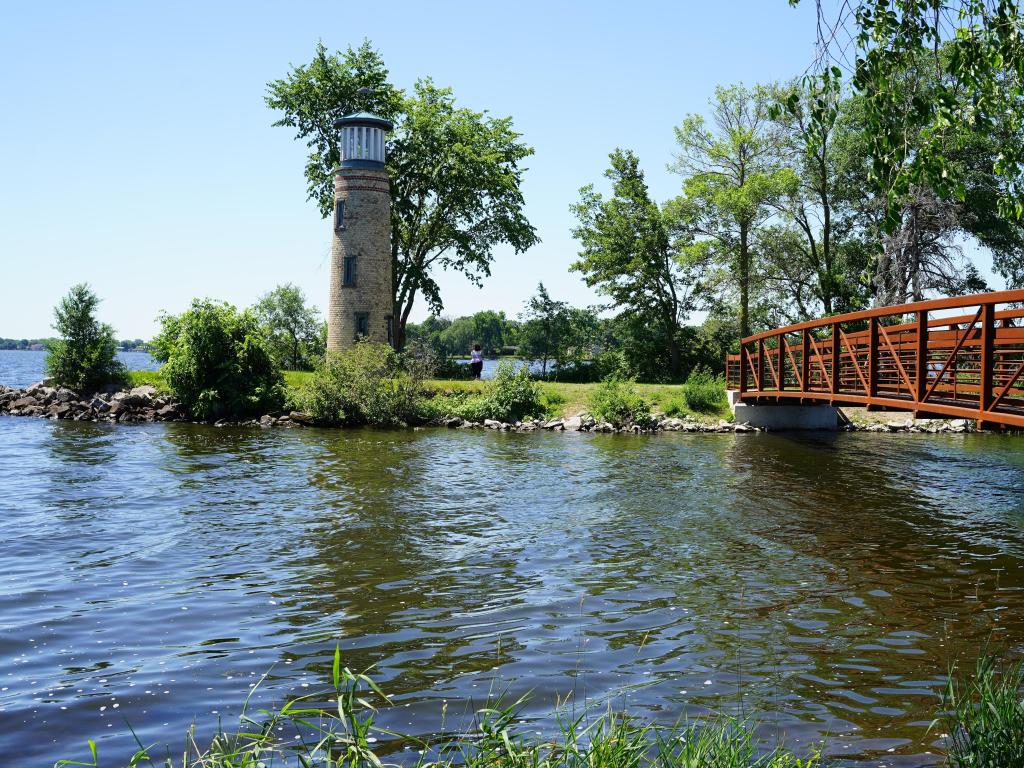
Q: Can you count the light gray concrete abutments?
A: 1